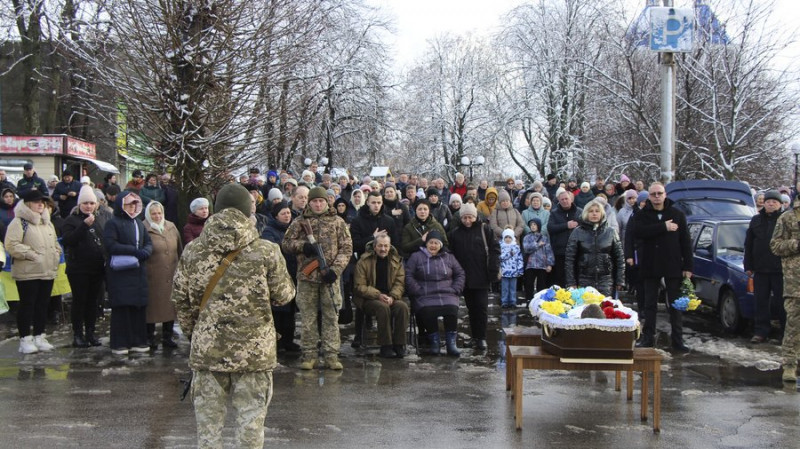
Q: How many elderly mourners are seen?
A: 2